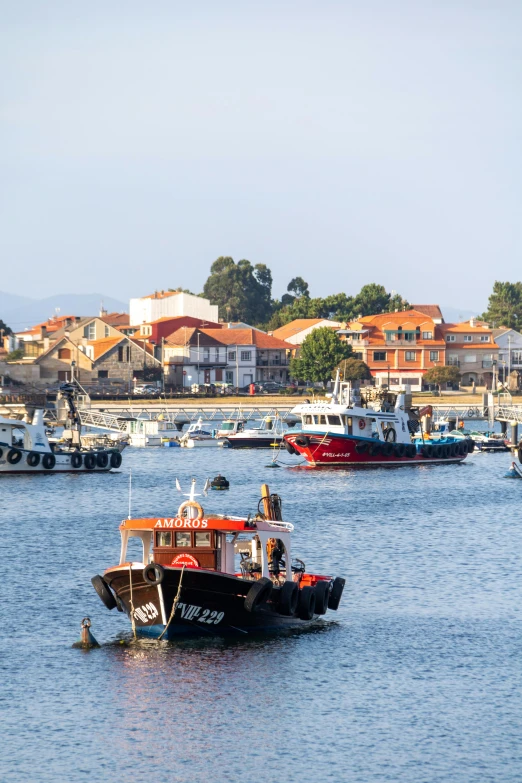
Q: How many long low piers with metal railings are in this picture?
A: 1